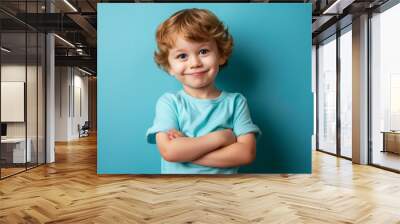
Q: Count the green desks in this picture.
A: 0